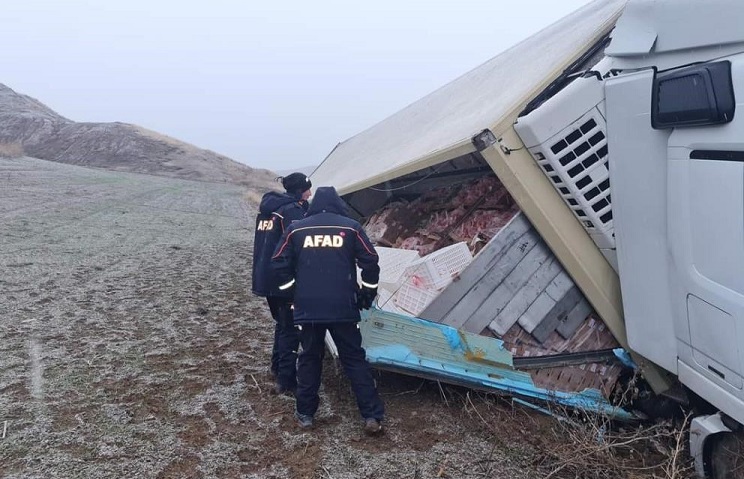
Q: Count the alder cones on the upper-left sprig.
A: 0